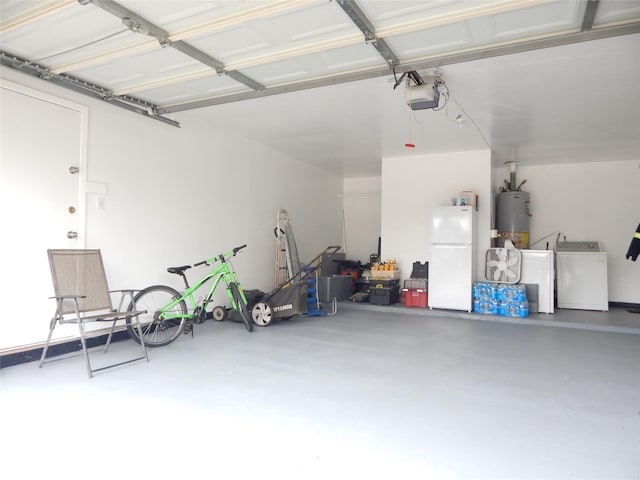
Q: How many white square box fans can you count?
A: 1